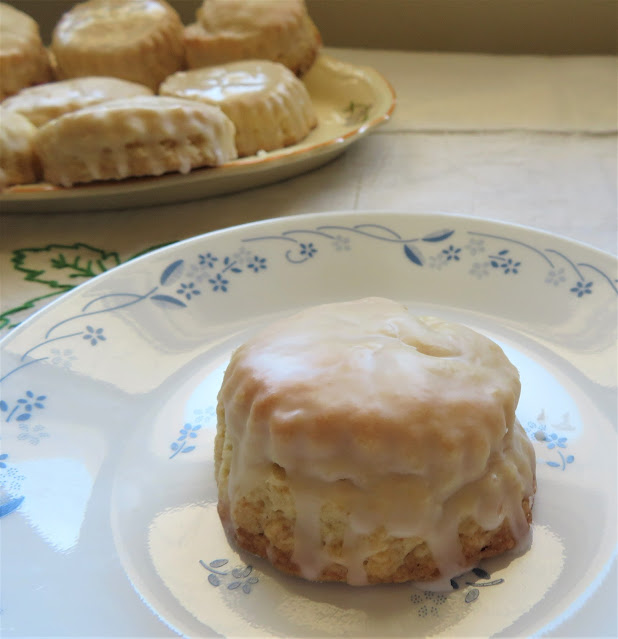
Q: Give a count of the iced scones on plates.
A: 8